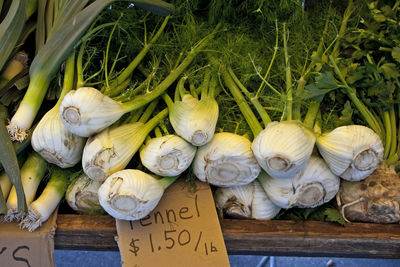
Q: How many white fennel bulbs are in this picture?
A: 12